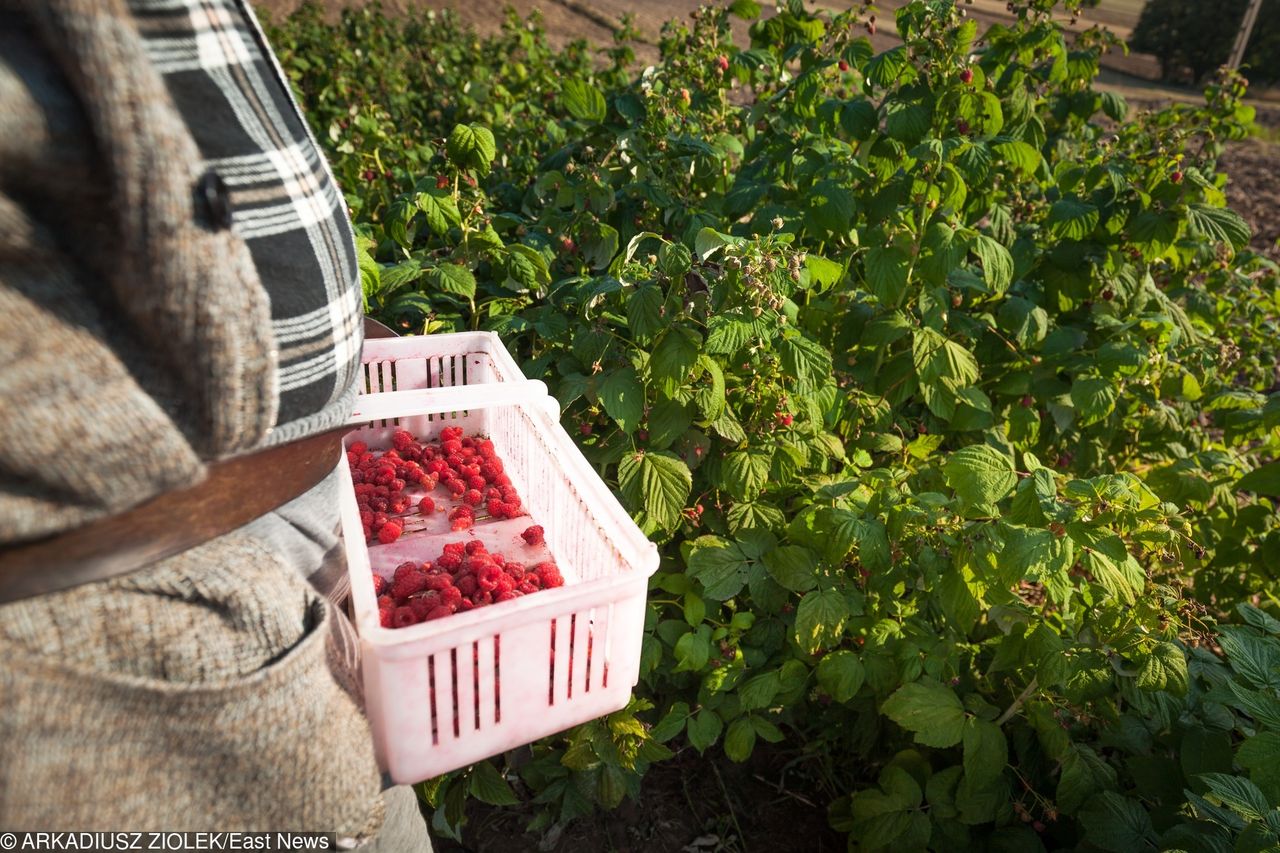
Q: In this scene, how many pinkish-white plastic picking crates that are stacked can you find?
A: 2